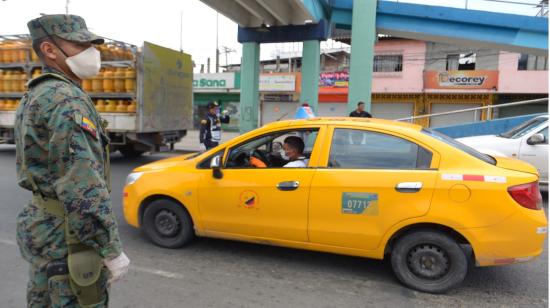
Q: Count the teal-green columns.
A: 3